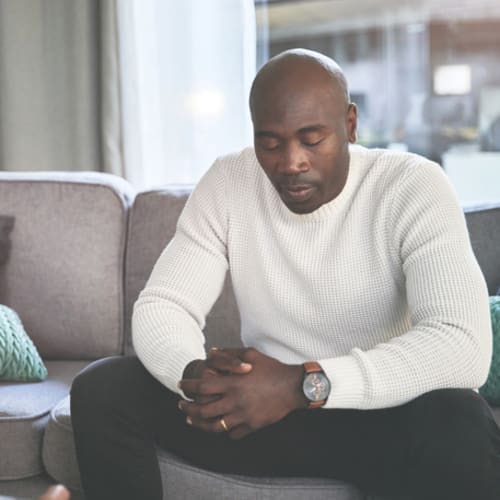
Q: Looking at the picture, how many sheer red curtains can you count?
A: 0